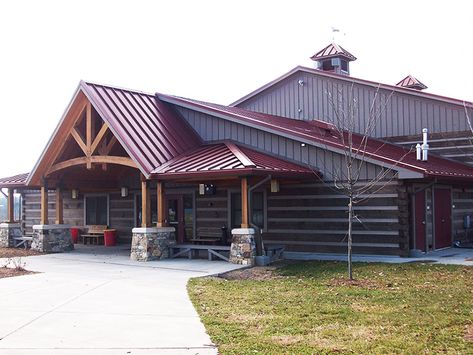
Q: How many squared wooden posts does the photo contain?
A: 6